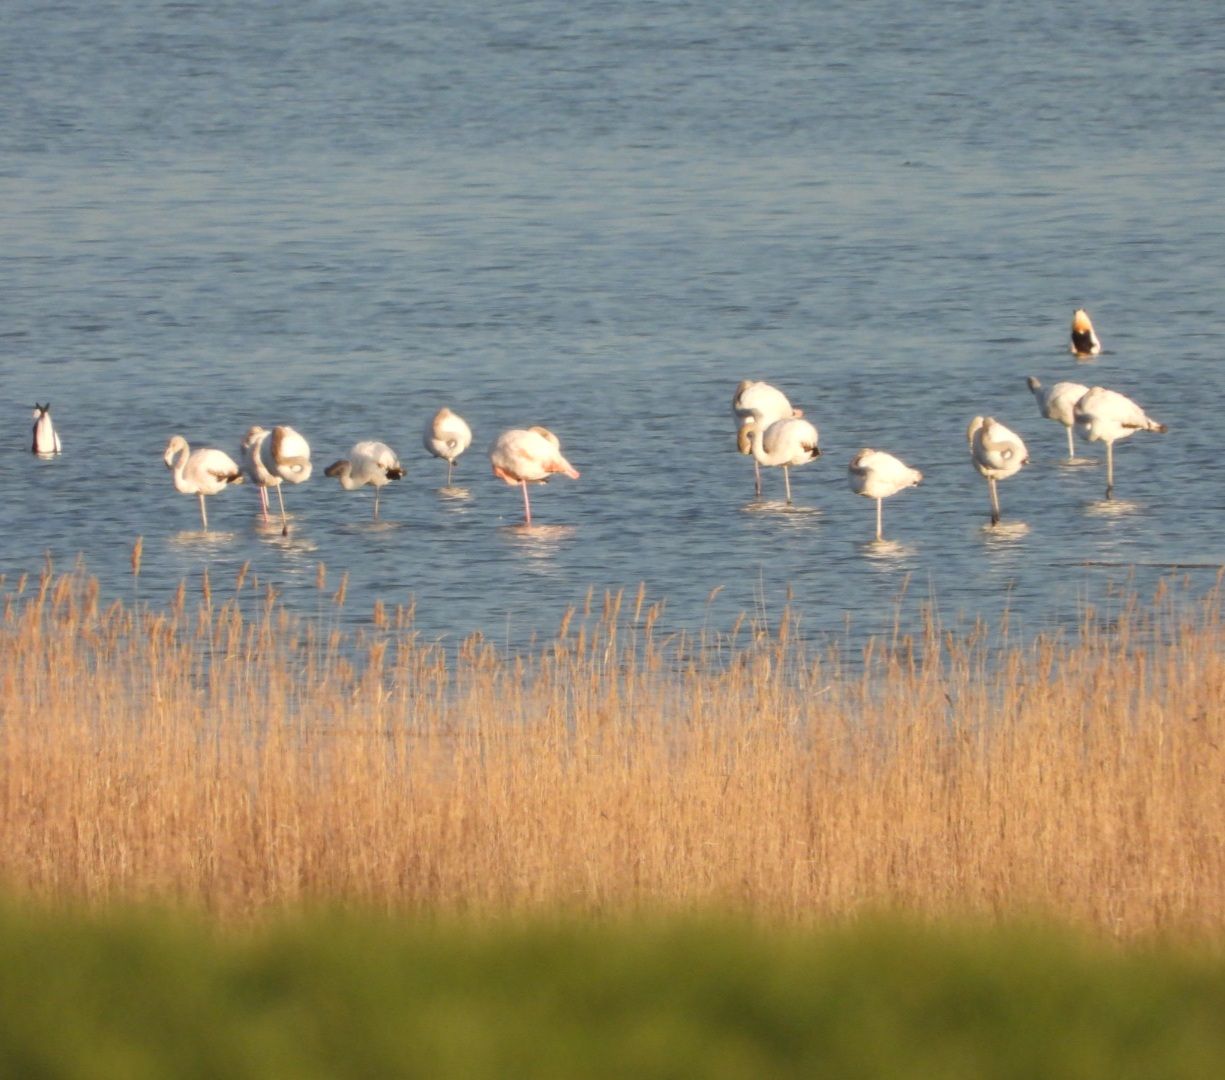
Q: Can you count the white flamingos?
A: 12